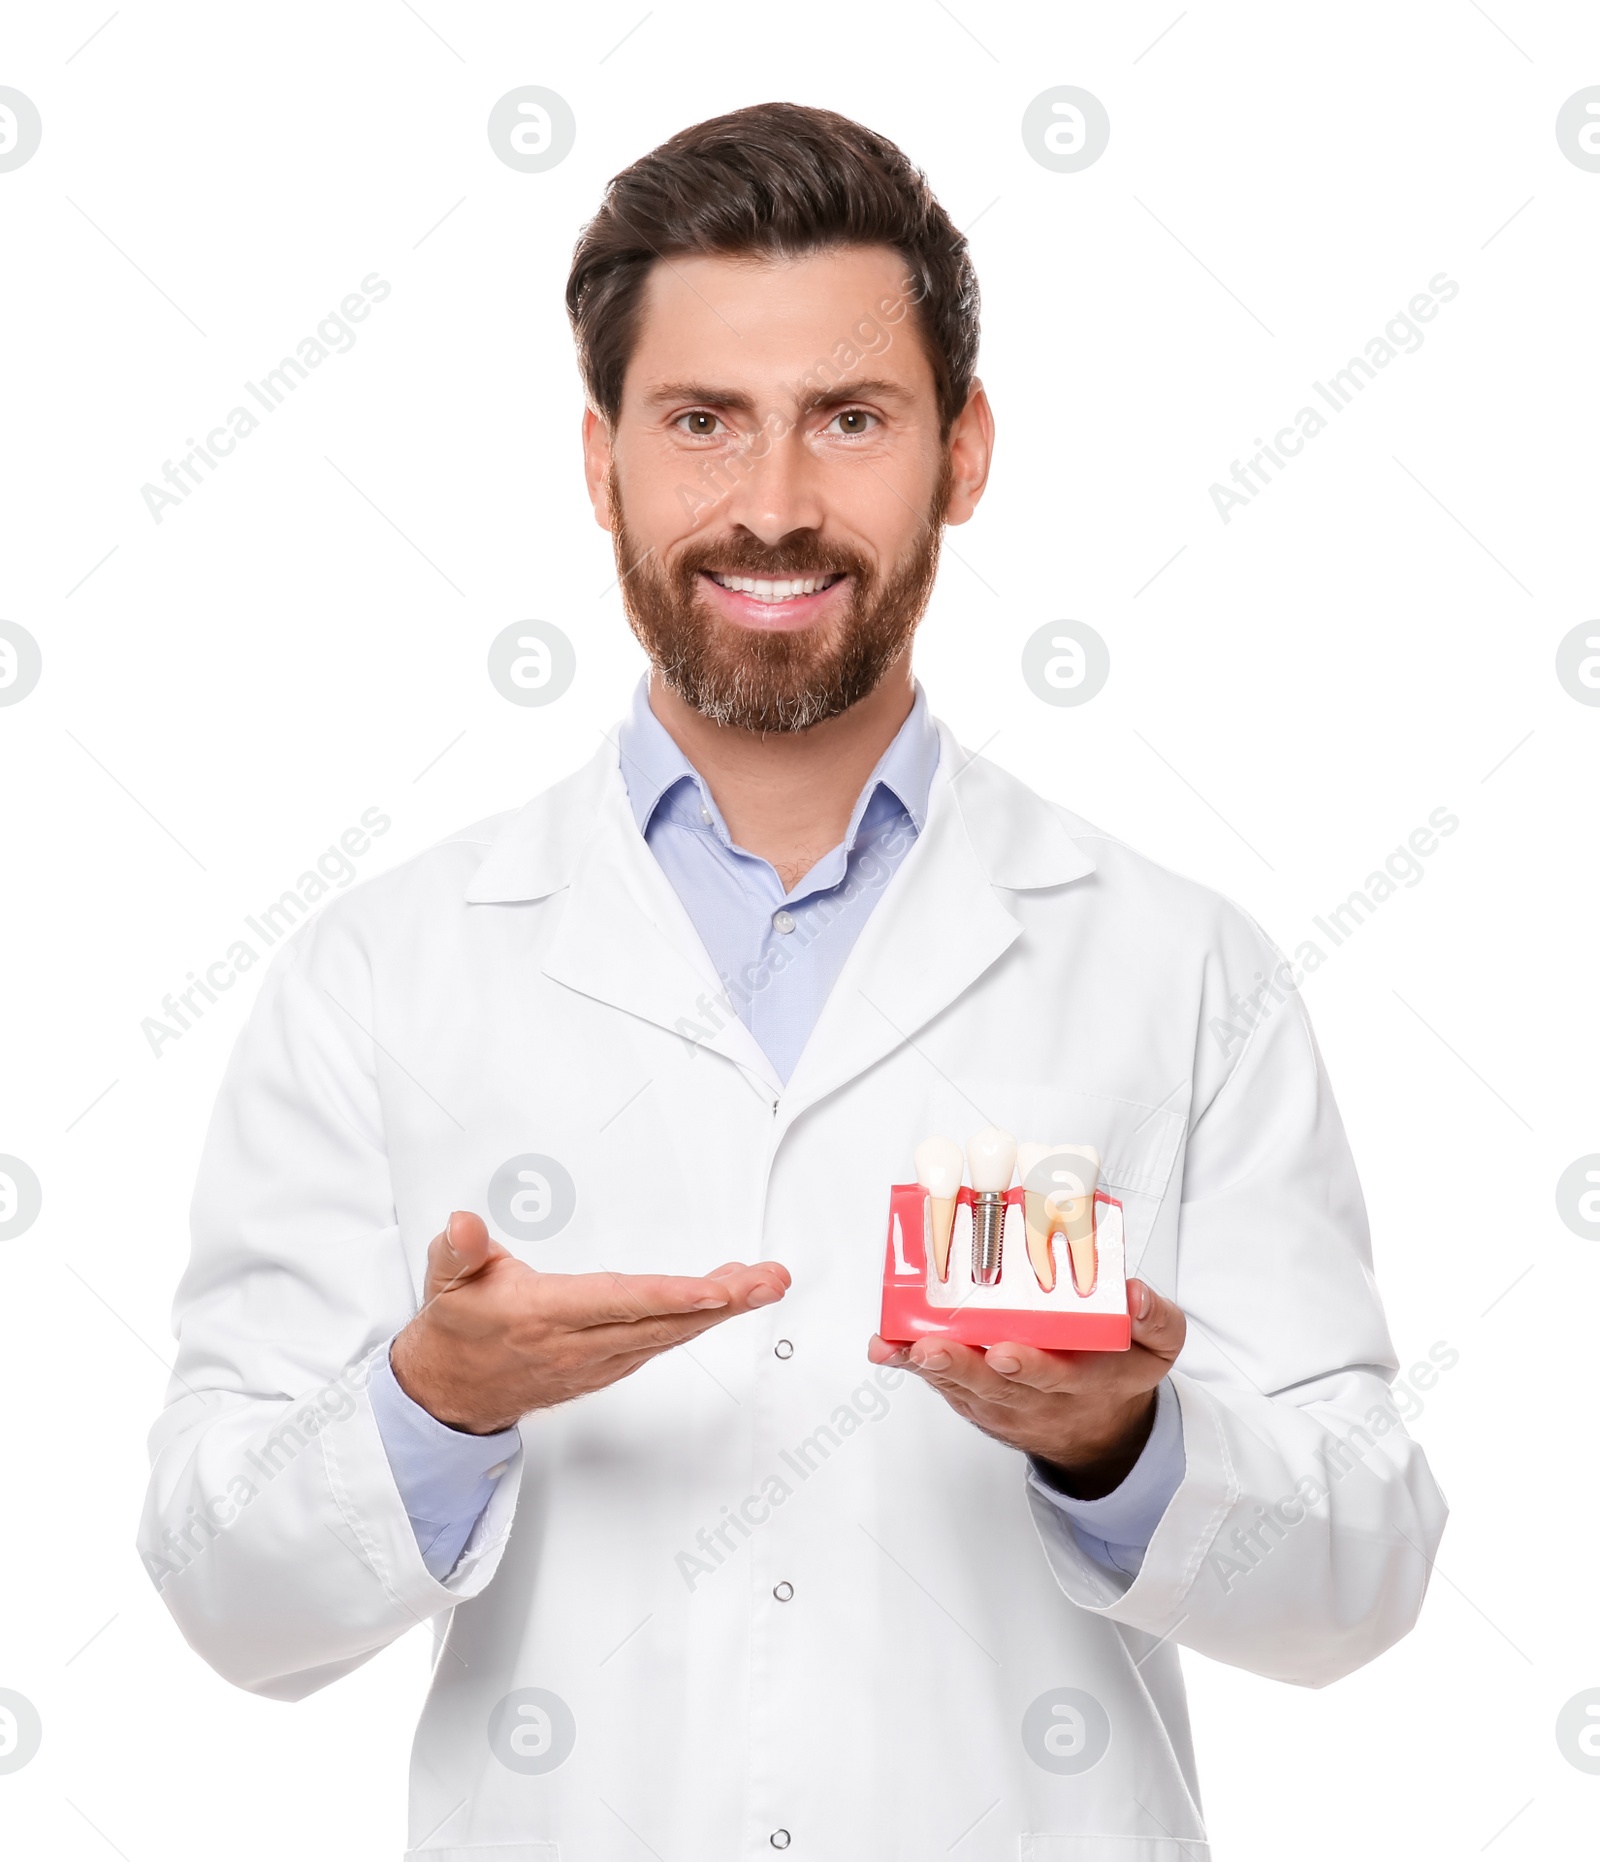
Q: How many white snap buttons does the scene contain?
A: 3